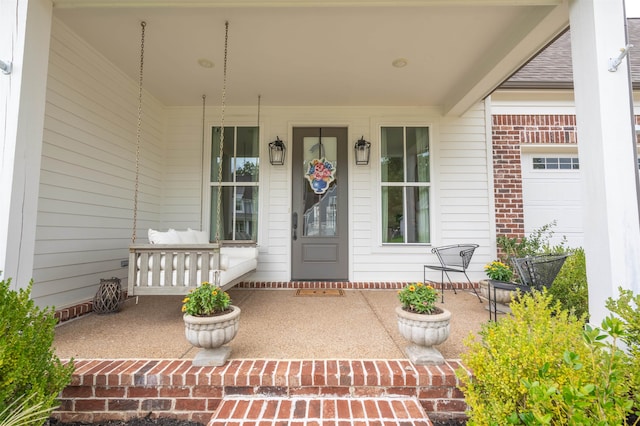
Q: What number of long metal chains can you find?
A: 4